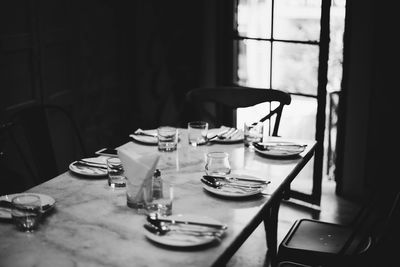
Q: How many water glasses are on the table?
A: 7